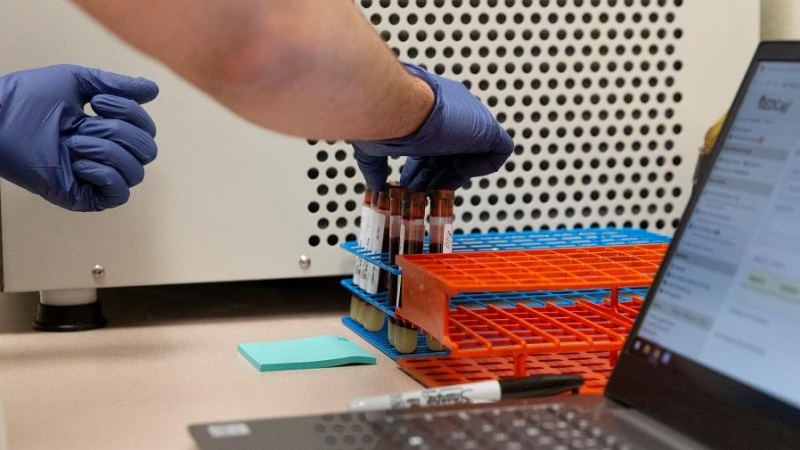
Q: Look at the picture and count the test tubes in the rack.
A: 6